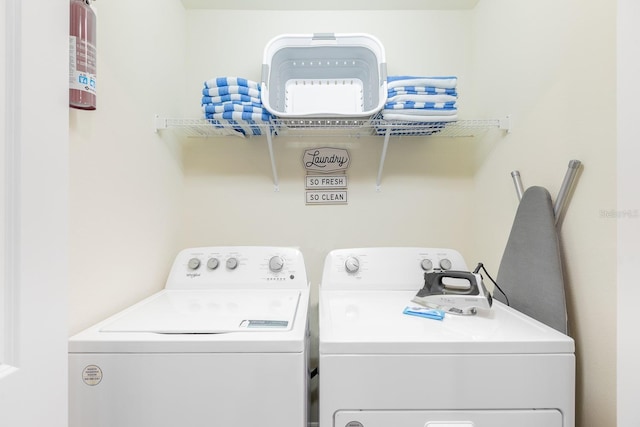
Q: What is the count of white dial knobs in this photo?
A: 7